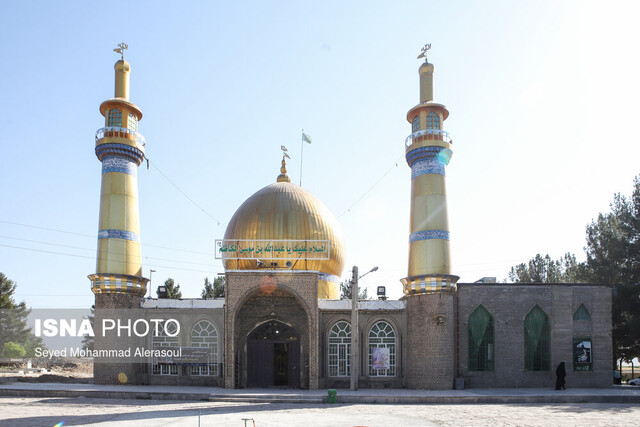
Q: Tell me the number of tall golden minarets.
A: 2